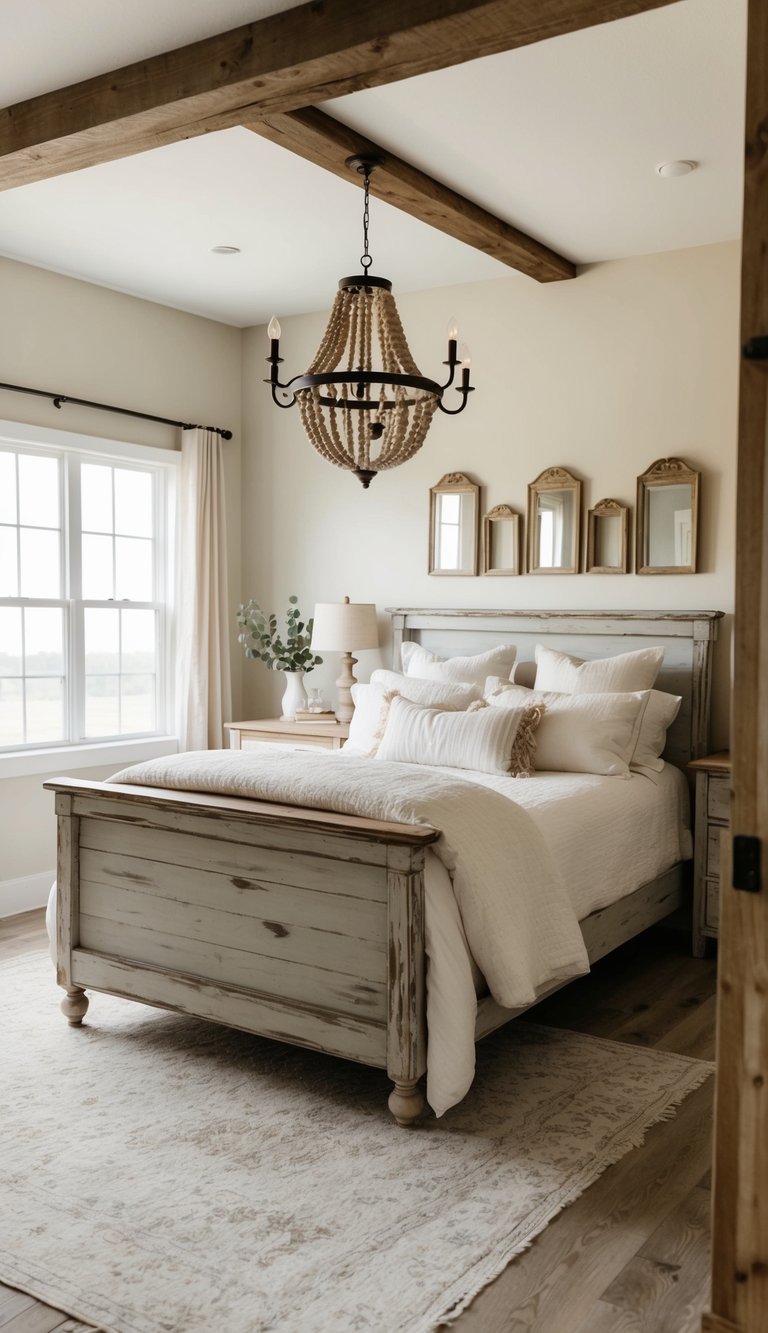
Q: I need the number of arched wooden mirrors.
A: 5